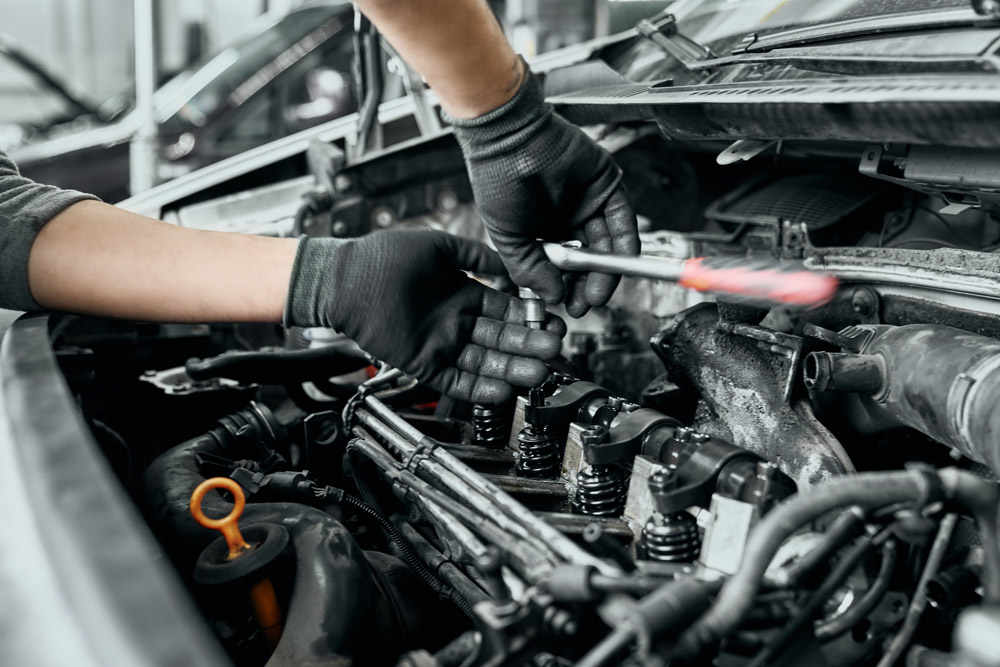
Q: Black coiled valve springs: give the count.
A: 4